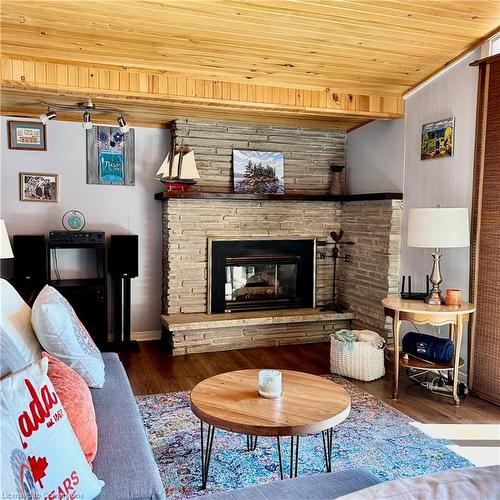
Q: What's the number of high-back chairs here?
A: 0